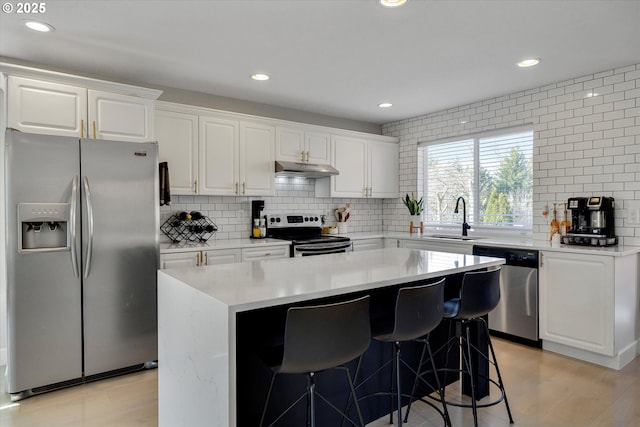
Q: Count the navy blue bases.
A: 1